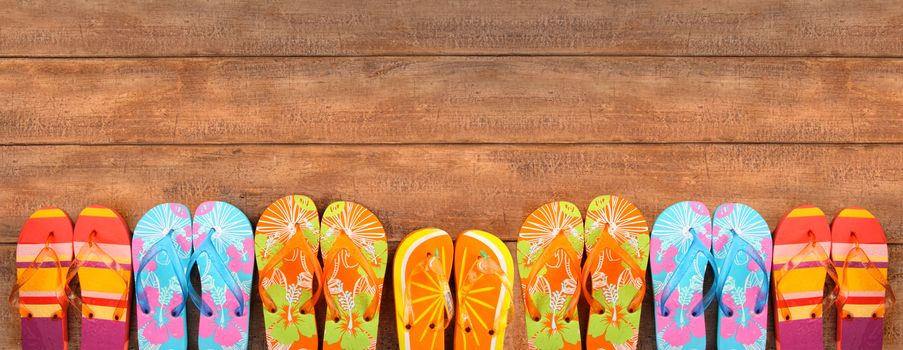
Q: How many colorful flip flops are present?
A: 14